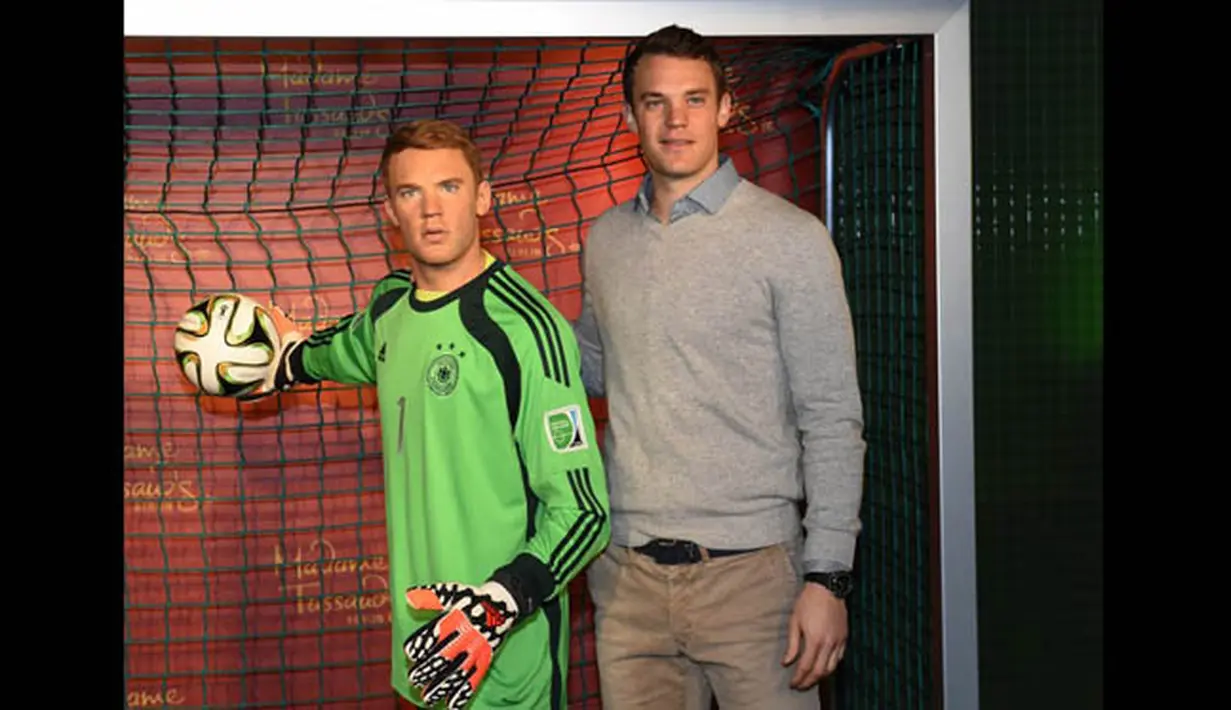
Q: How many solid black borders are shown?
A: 2